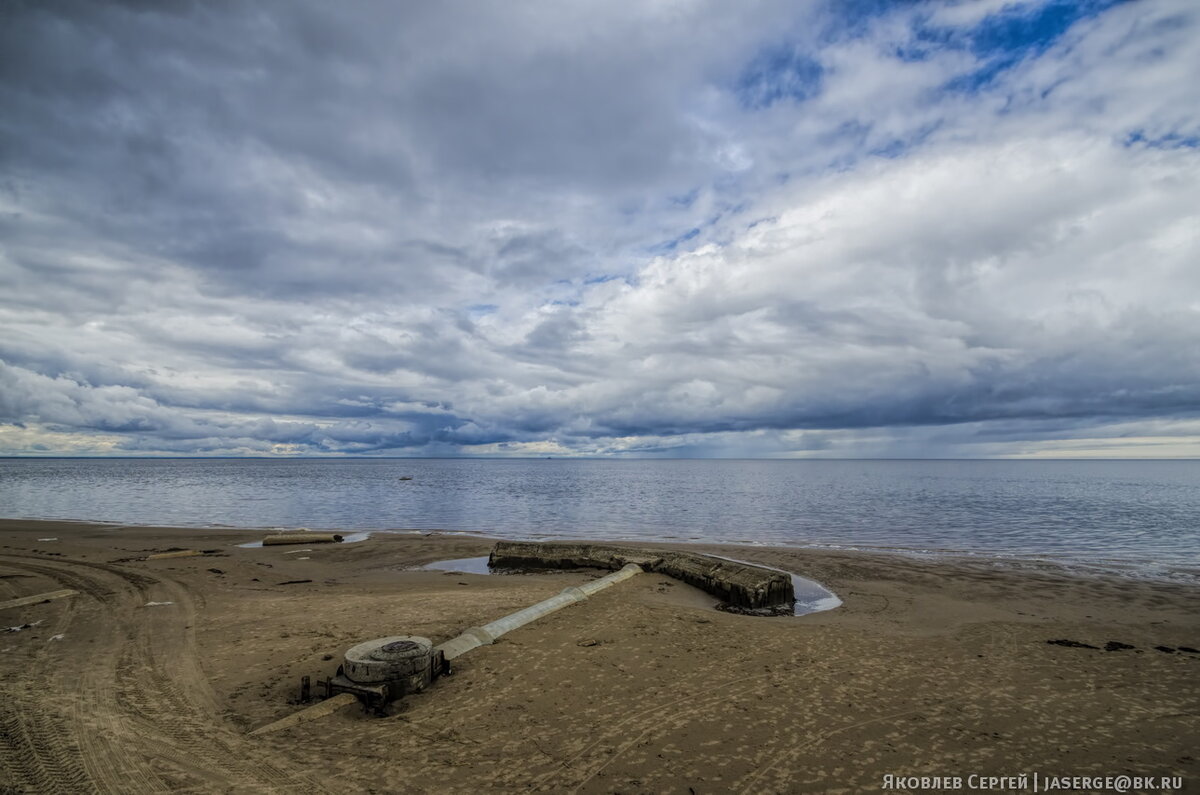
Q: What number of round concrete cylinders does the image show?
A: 1